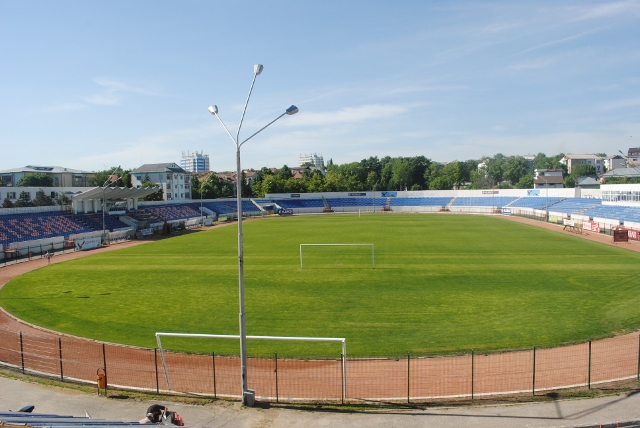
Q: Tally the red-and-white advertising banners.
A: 2